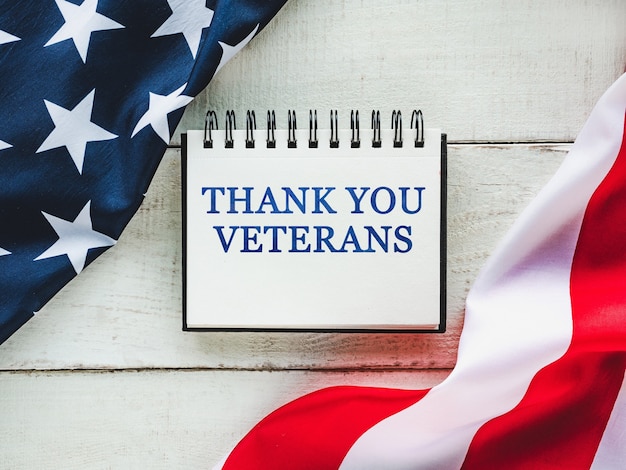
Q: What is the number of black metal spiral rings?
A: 11